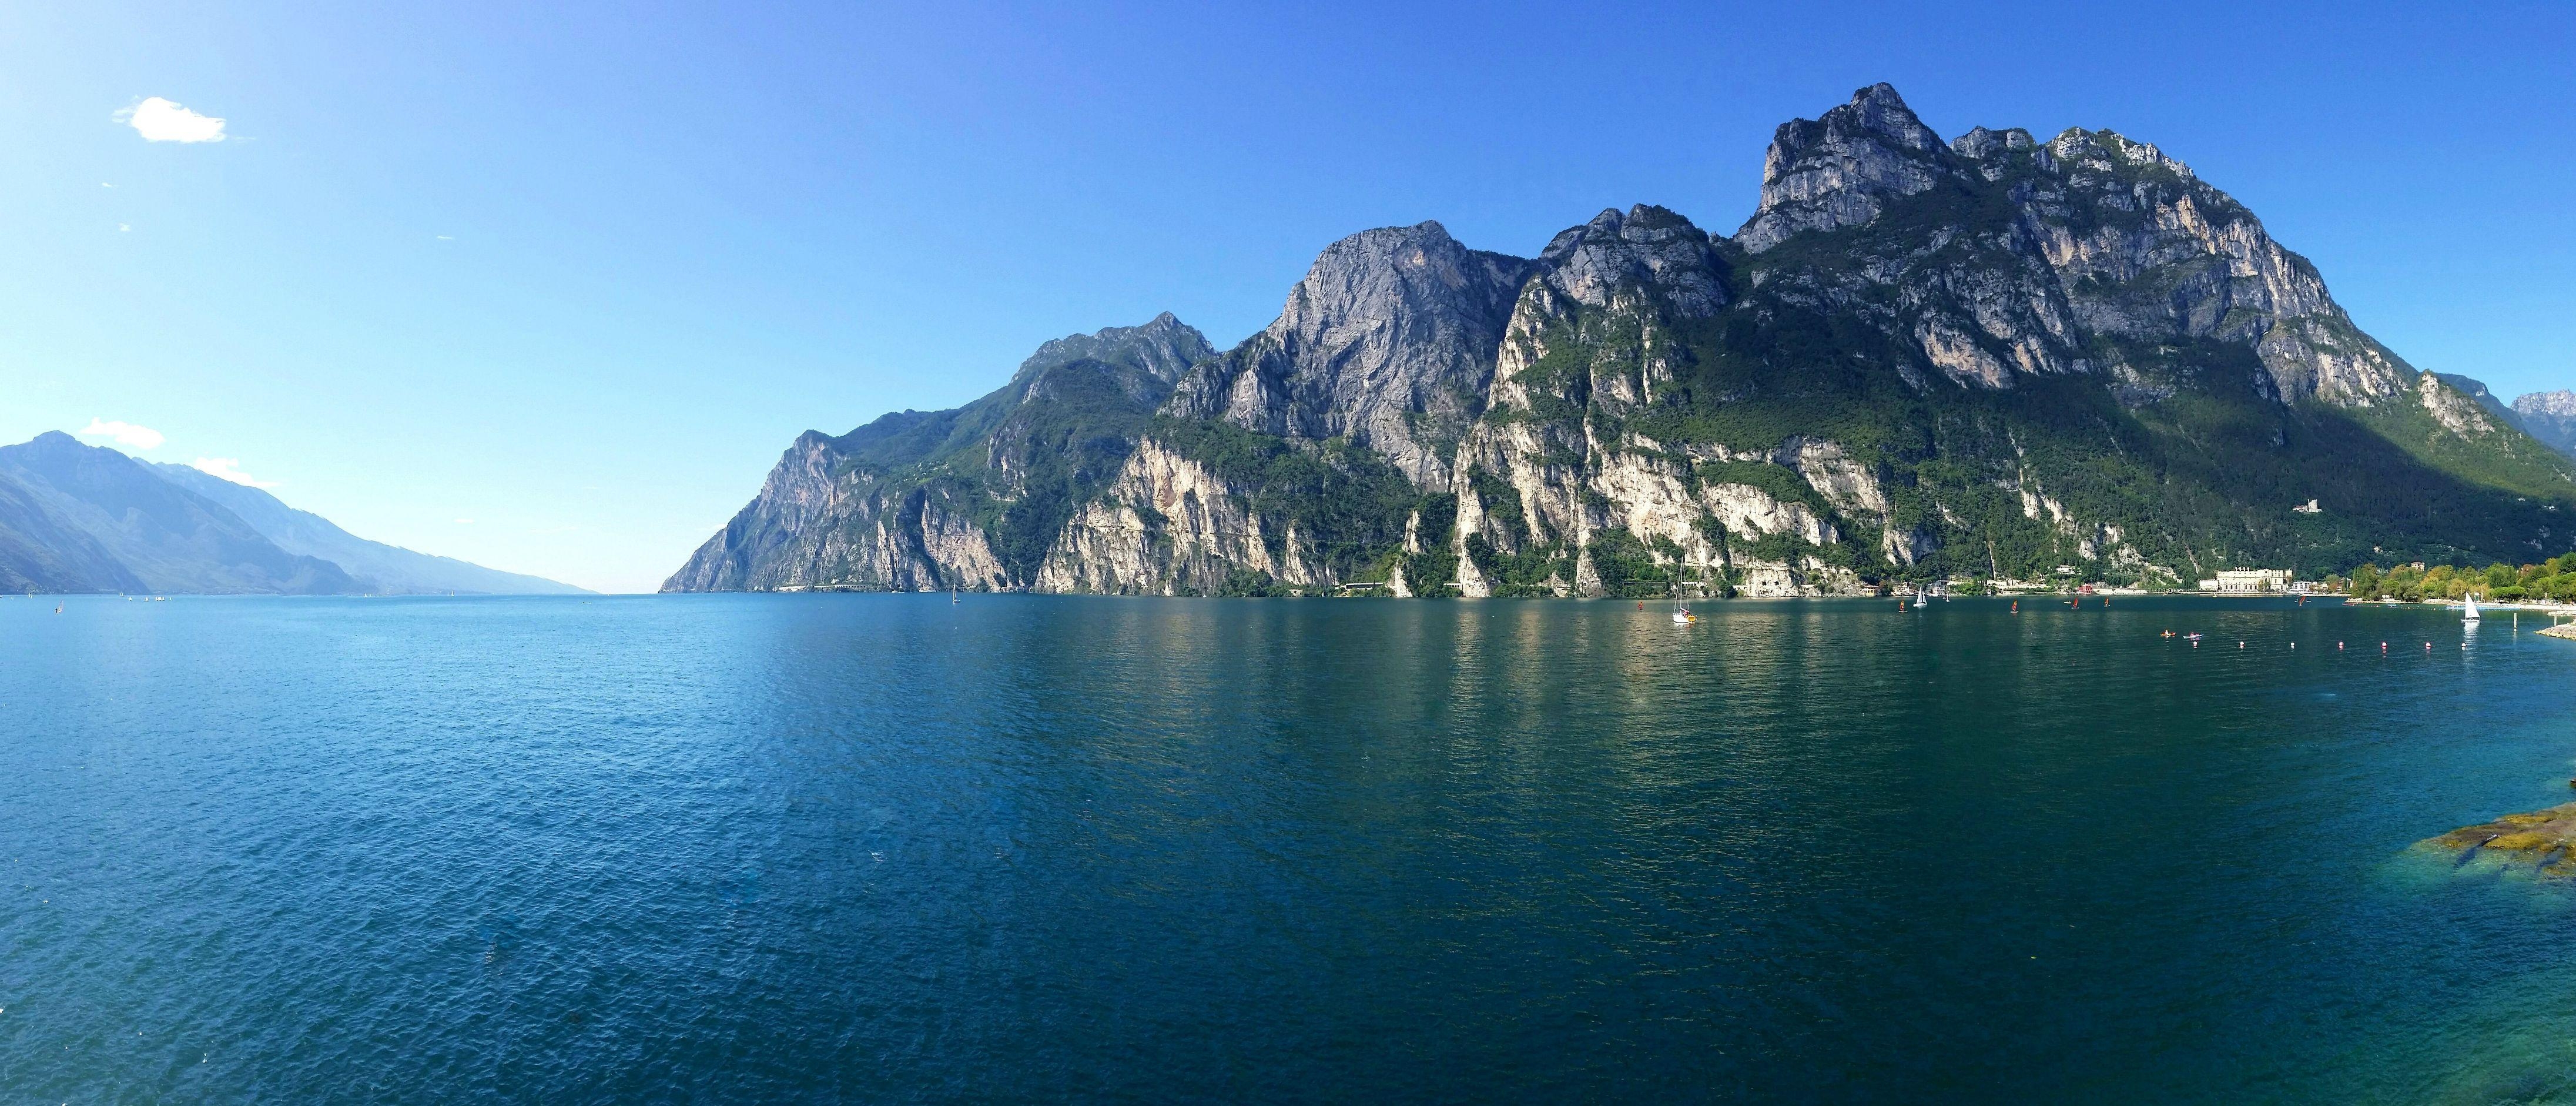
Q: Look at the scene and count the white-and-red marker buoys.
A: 7